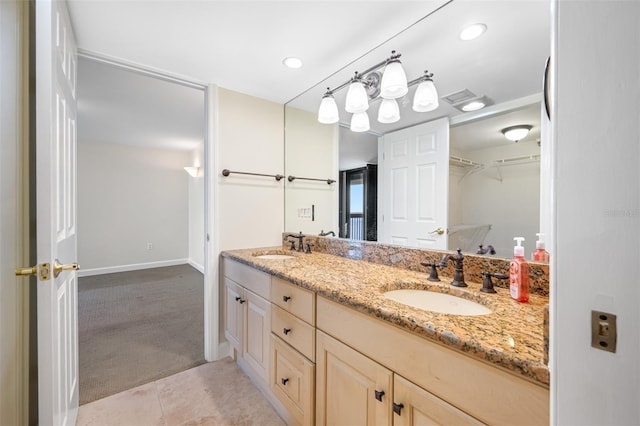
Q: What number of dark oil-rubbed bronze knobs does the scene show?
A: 7